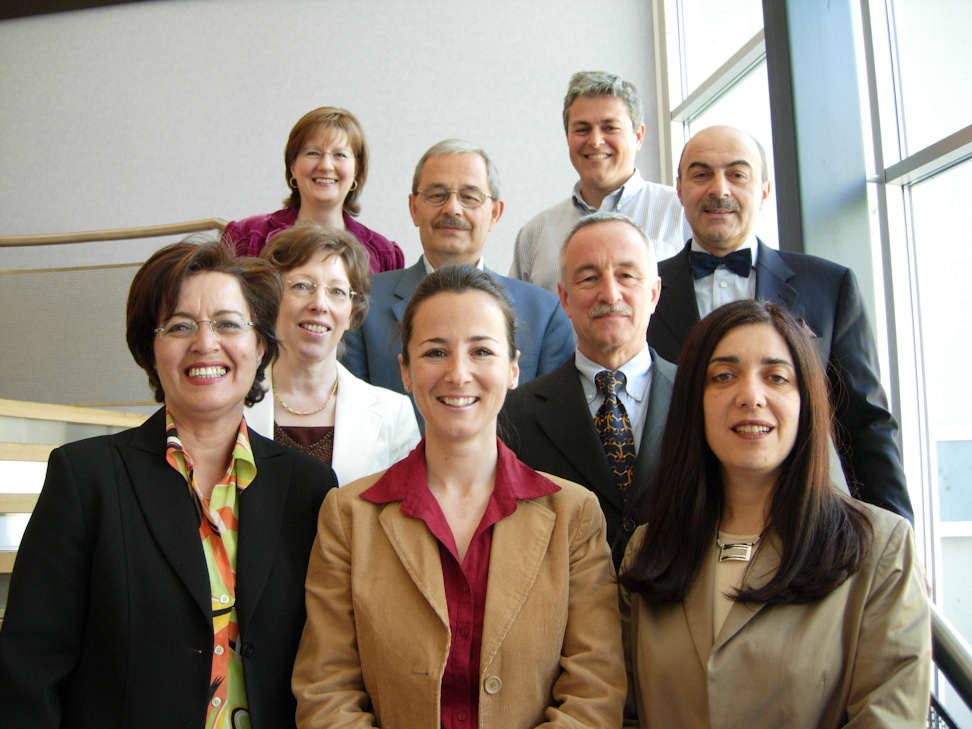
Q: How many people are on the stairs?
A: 9